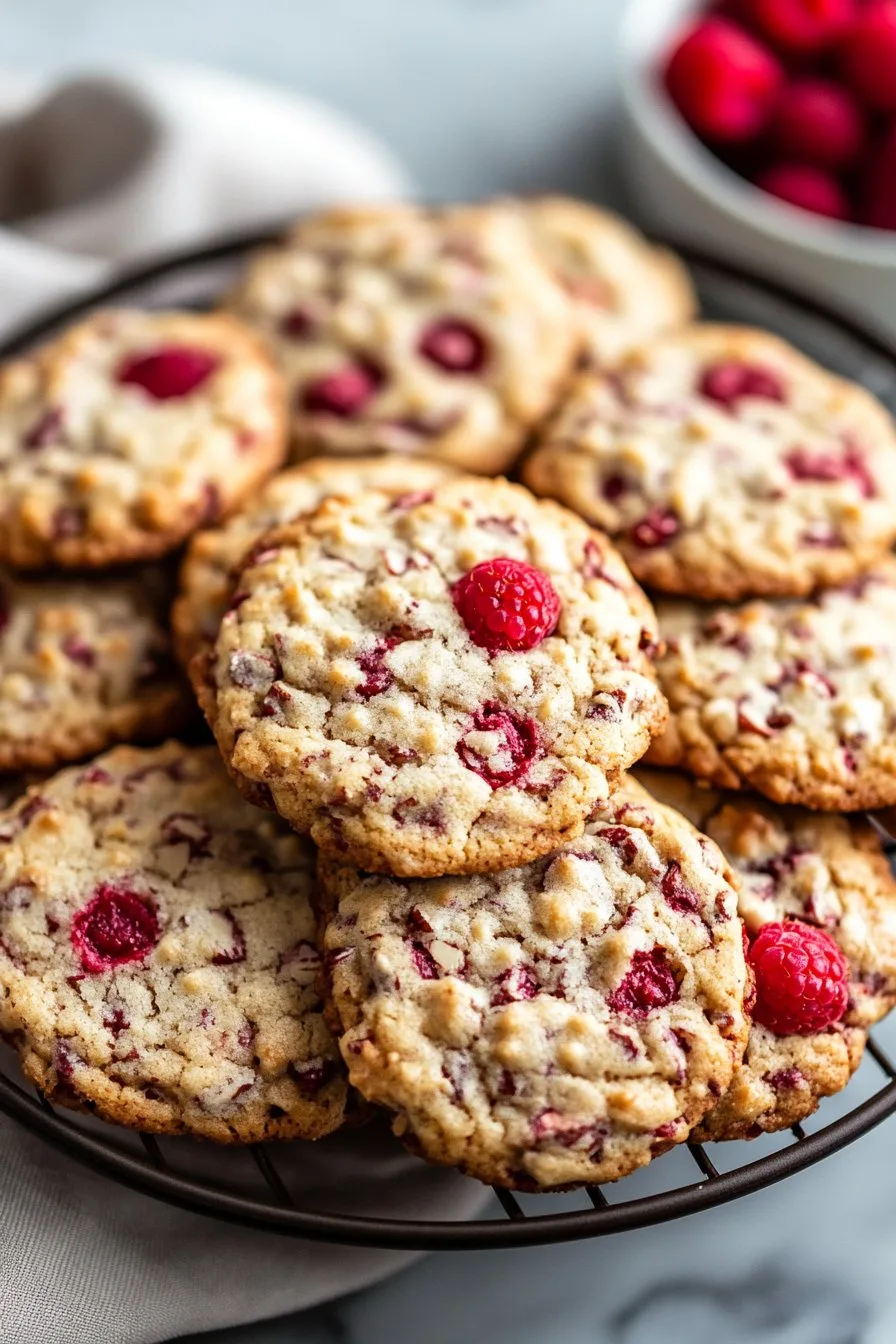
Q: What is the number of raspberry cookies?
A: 11